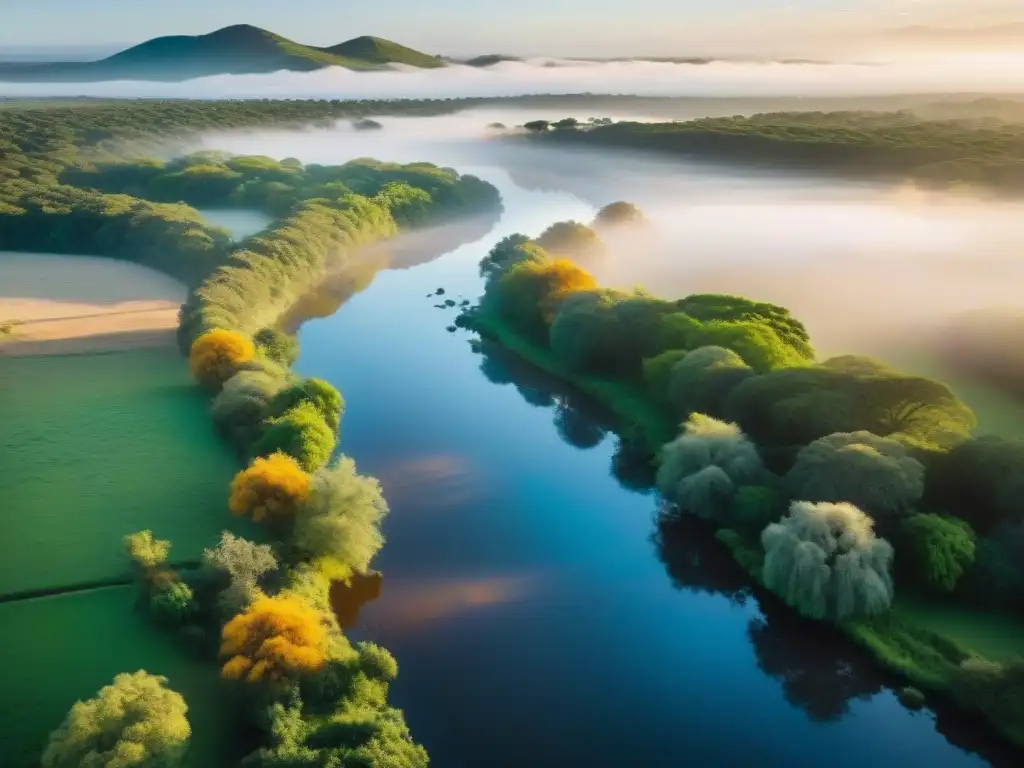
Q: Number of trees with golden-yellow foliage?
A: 4